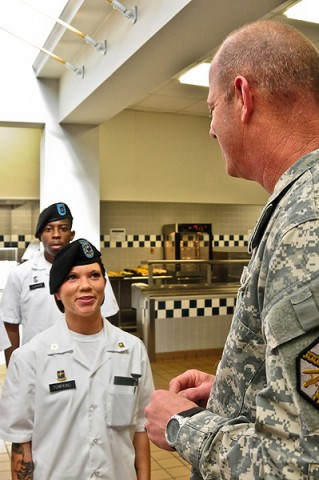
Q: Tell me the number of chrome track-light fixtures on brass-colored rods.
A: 3